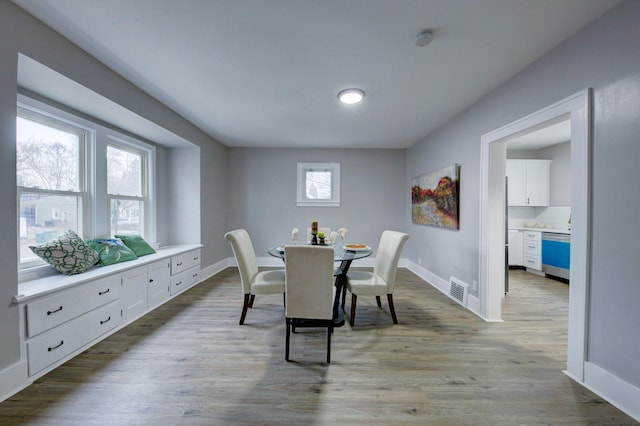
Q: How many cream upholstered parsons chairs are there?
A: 4